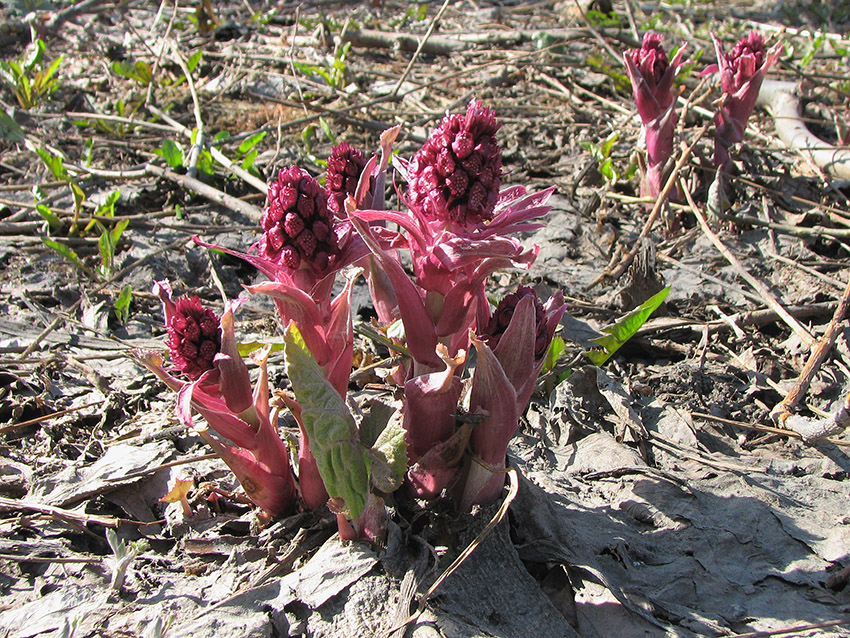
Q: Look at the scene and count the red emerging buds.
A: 7